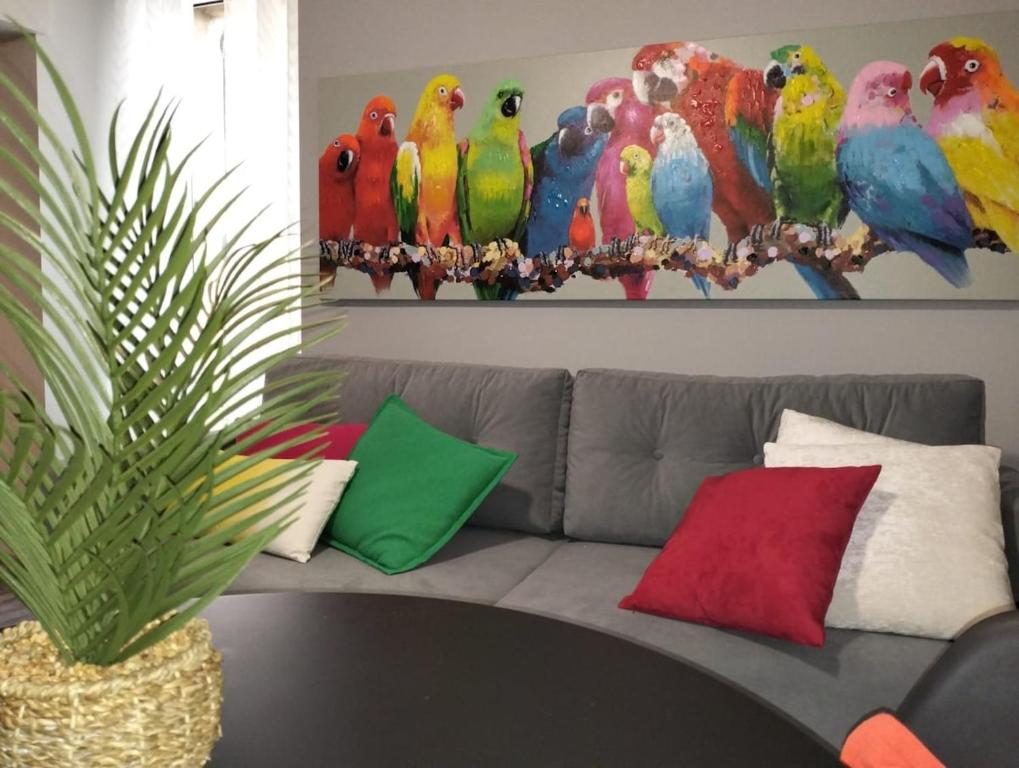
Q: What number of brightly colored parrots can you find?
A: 13